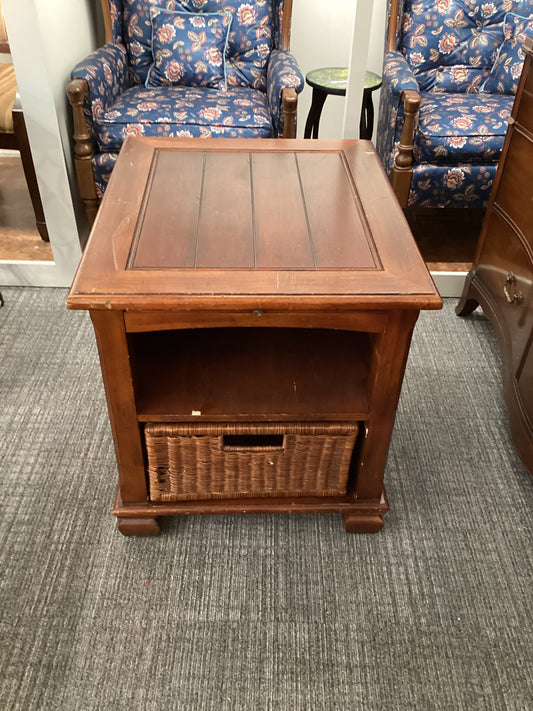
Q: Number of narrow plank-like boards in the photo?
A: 4